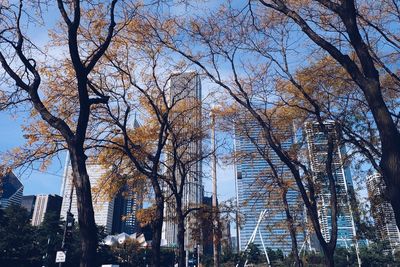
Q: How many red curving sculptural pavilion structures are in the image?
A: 0